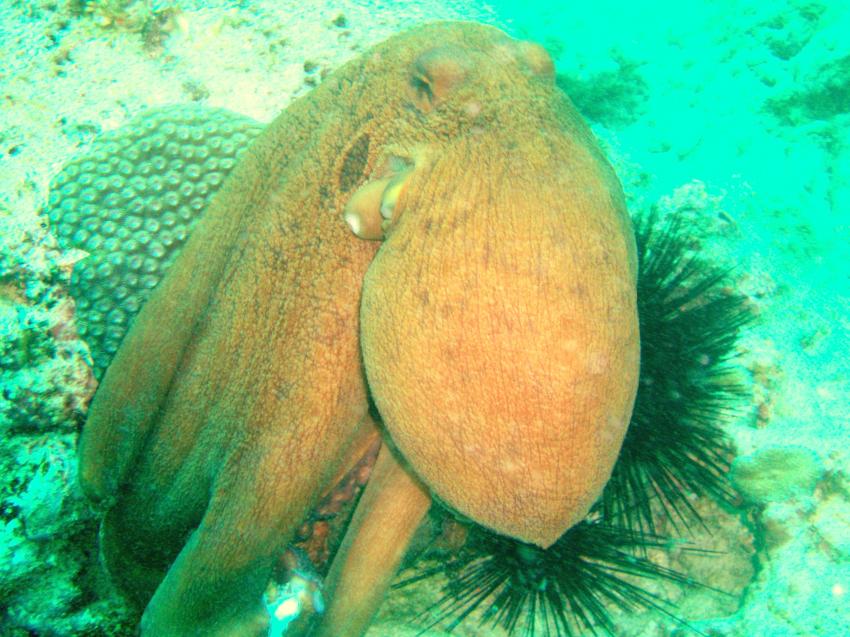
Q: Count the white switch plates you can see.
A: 0